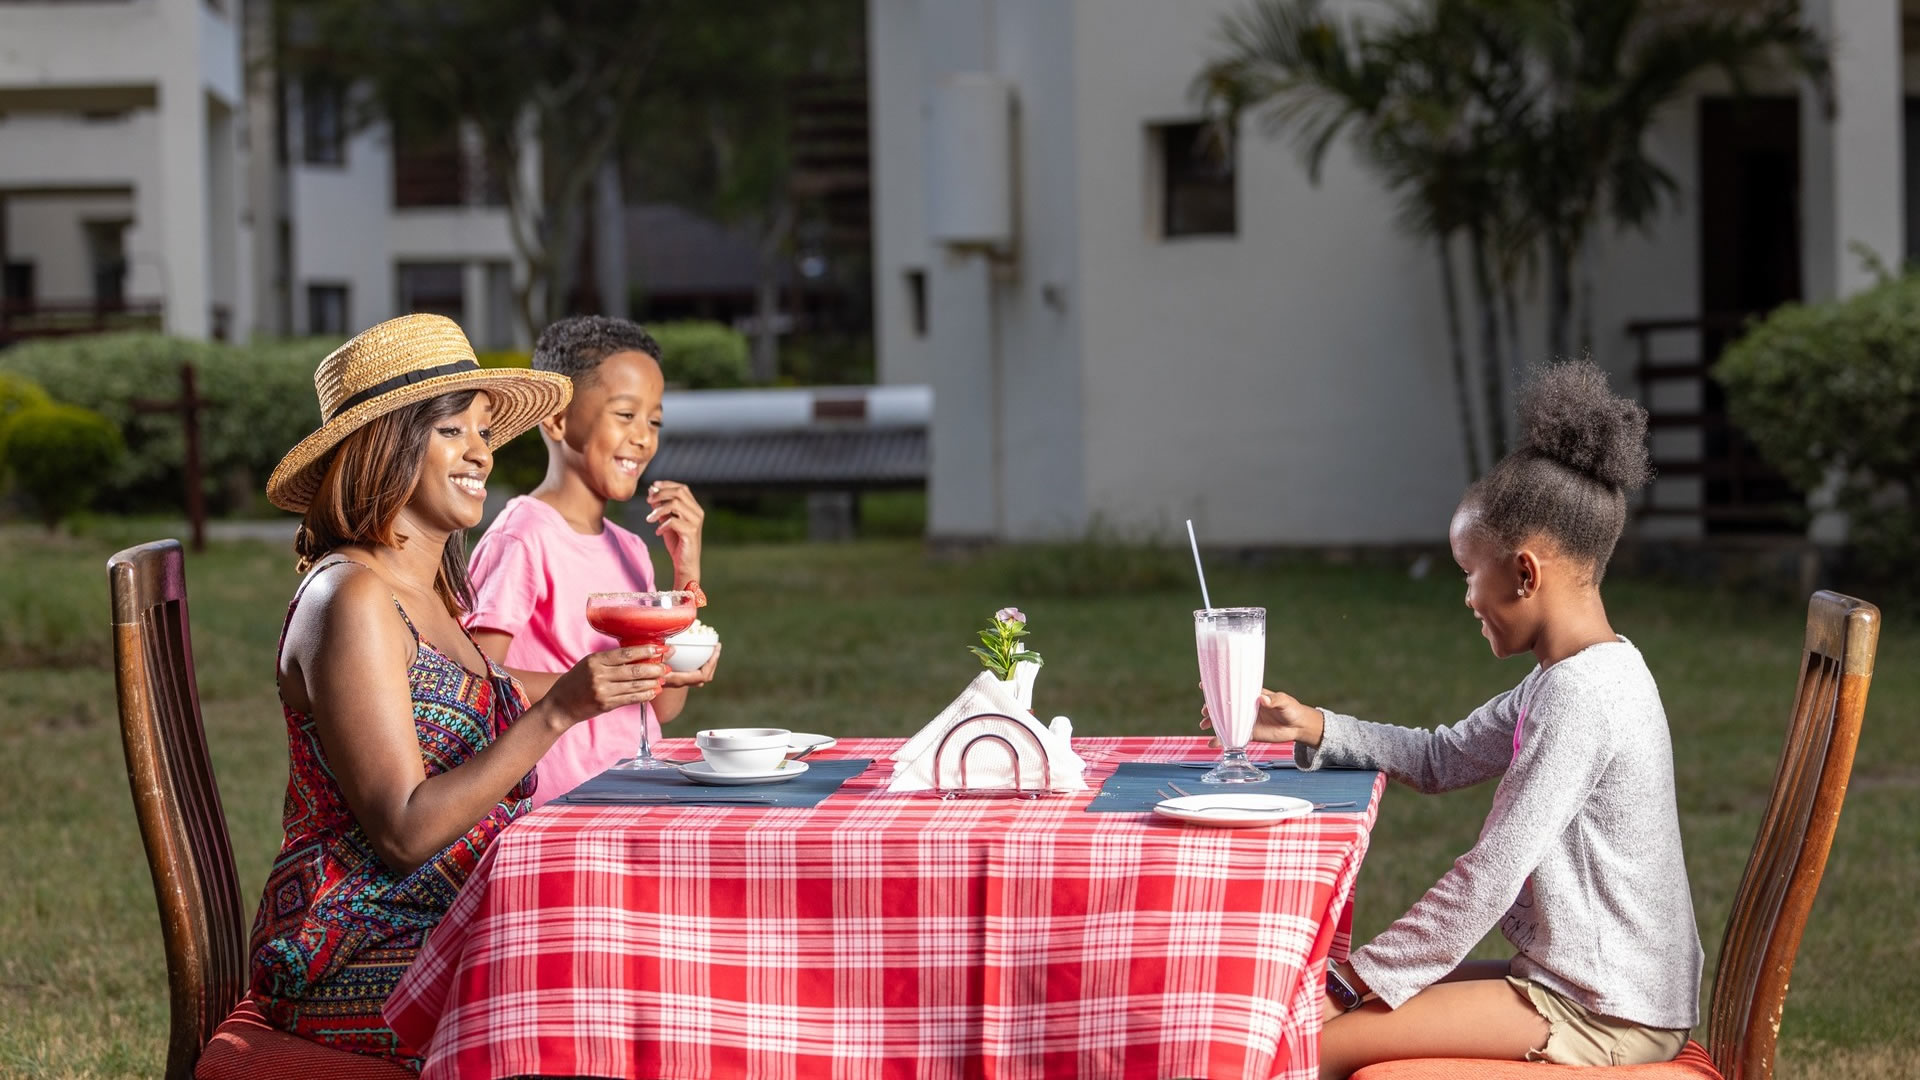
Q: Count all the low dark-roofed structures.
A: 1